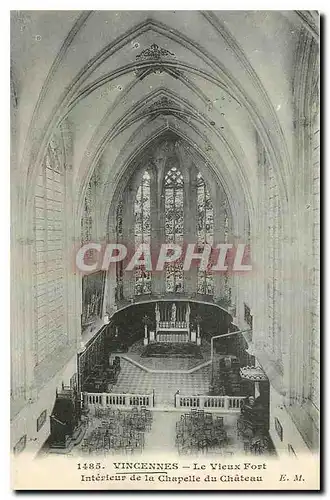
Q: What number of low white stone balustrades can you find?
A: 2